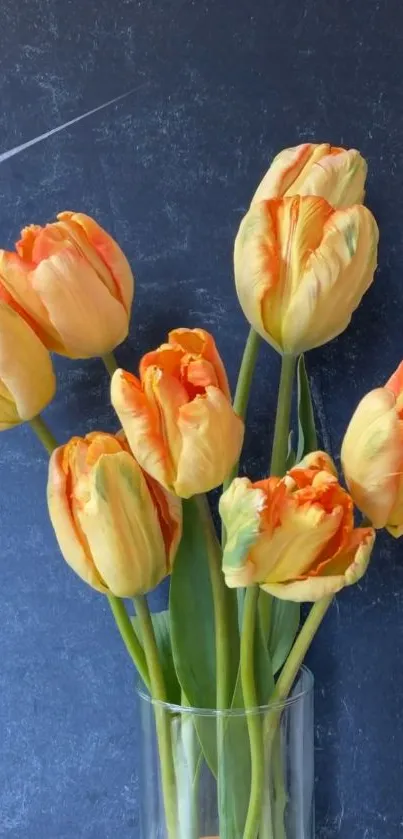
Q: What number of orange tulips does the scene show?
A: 8